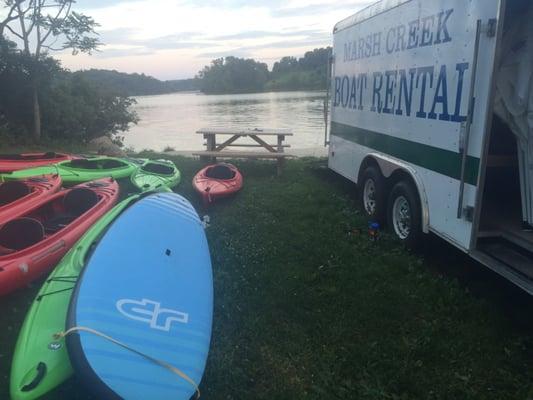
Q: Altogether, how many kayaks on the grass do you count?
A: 7